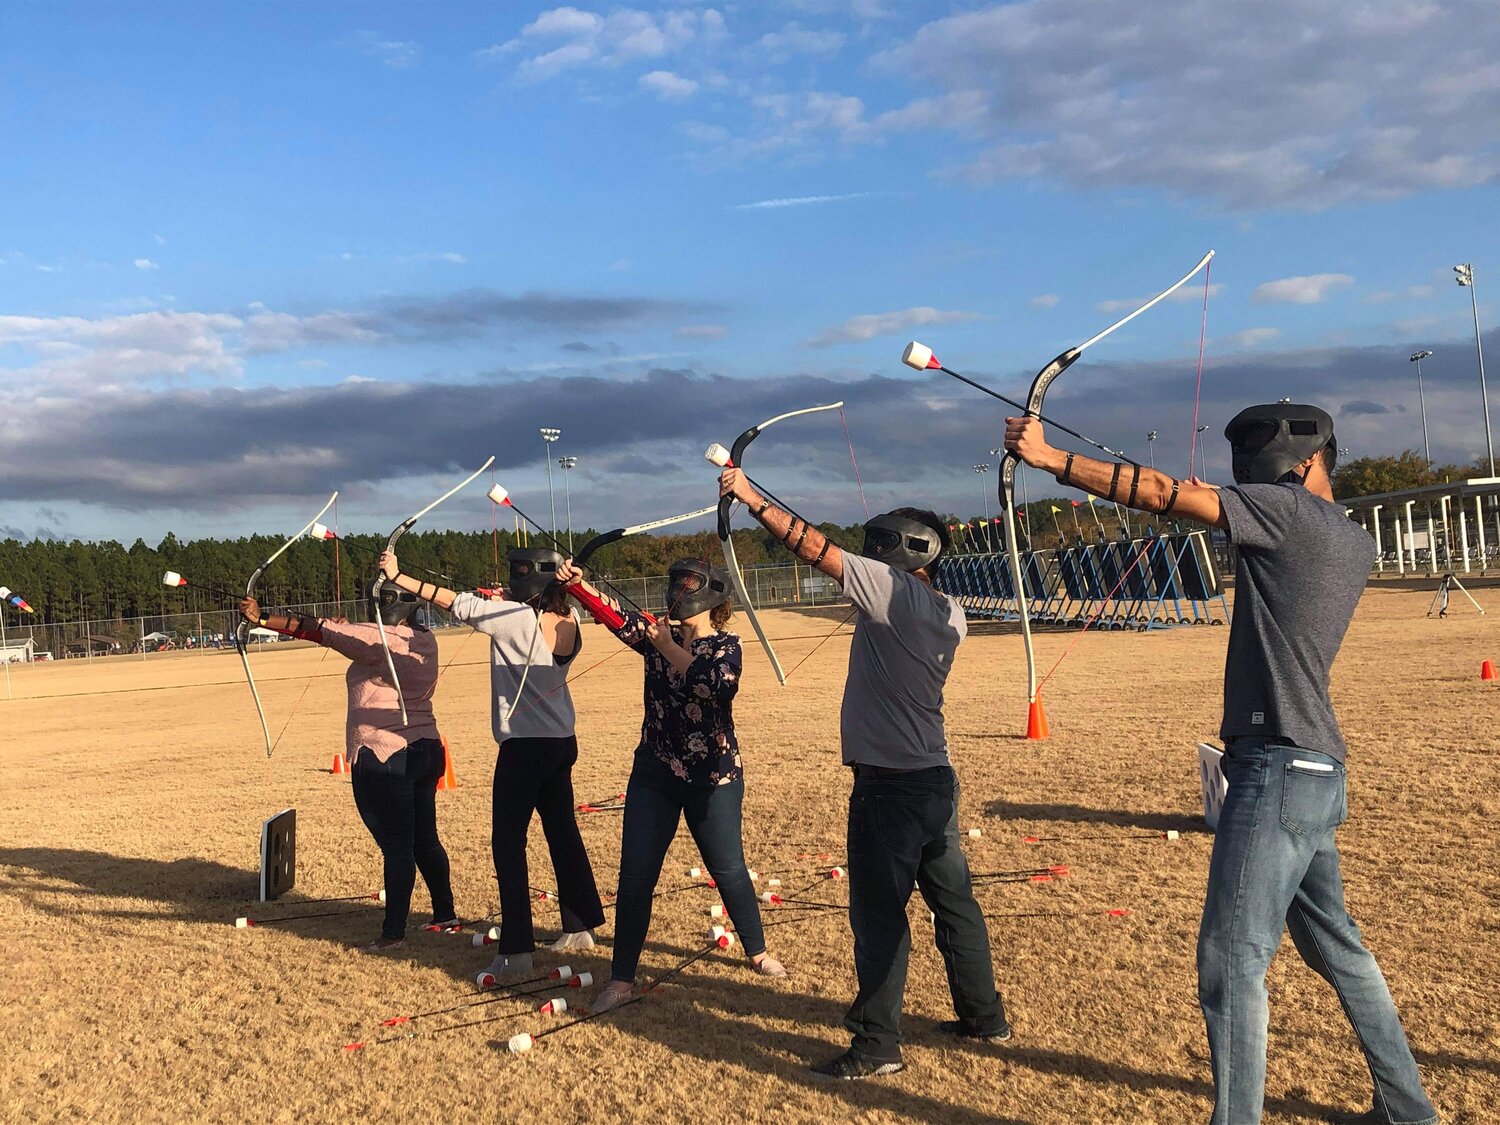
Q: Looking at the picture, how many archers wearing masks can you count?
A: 5